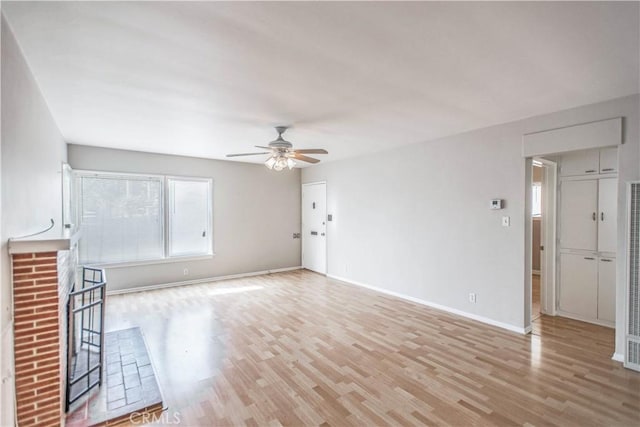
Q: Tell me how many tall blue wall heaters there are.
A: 0